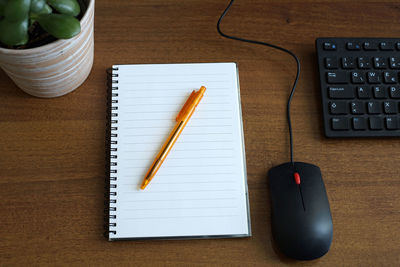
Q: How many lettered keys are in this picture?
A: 8